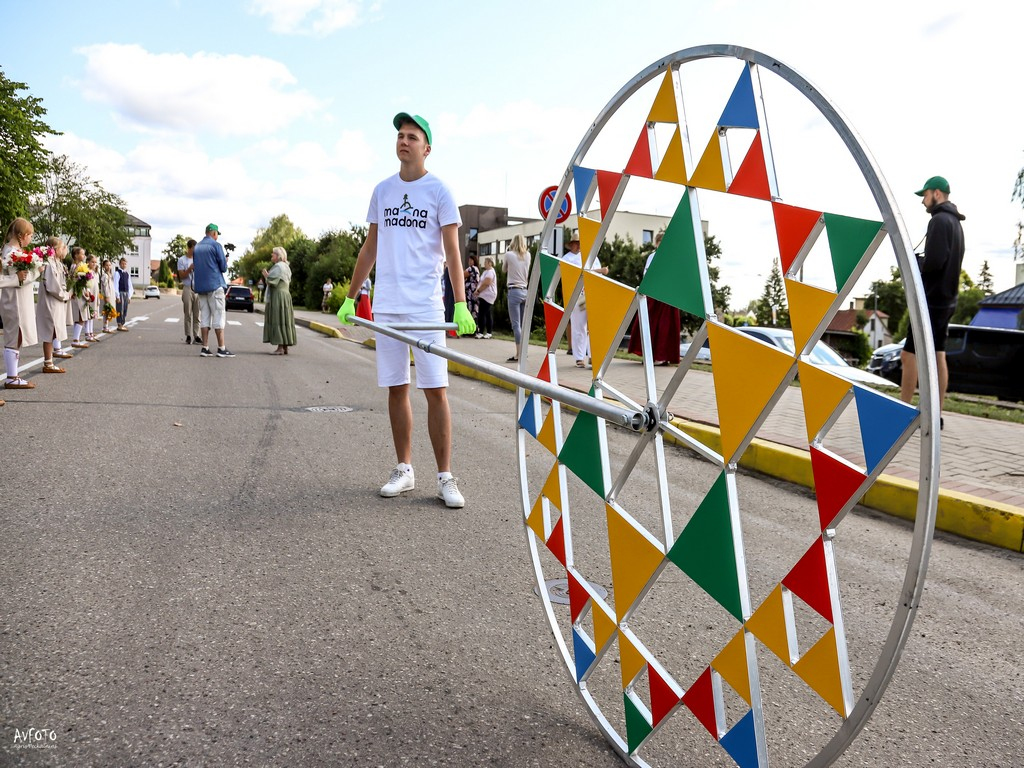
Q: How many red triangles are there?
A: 12